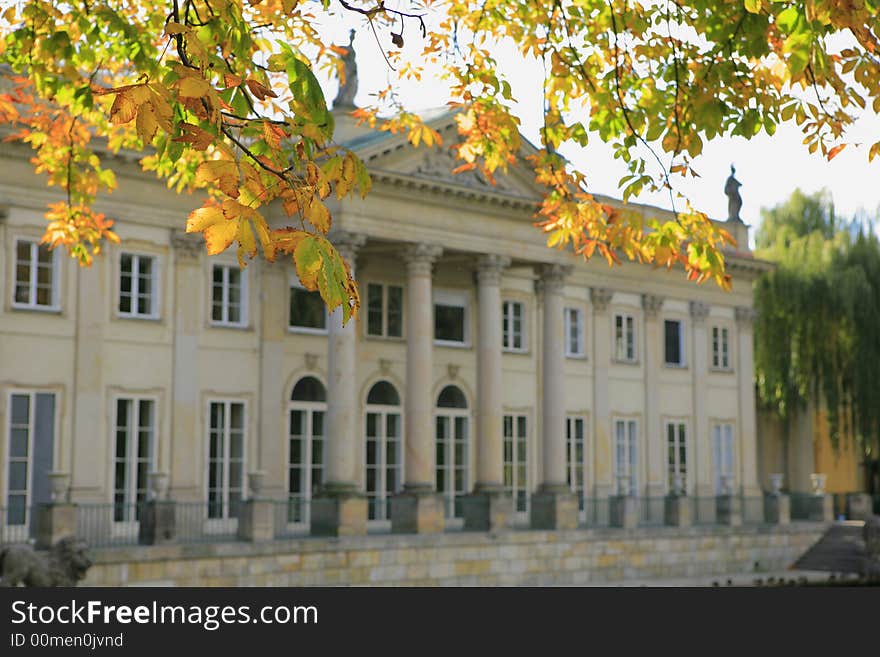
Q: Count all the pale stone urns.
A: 8